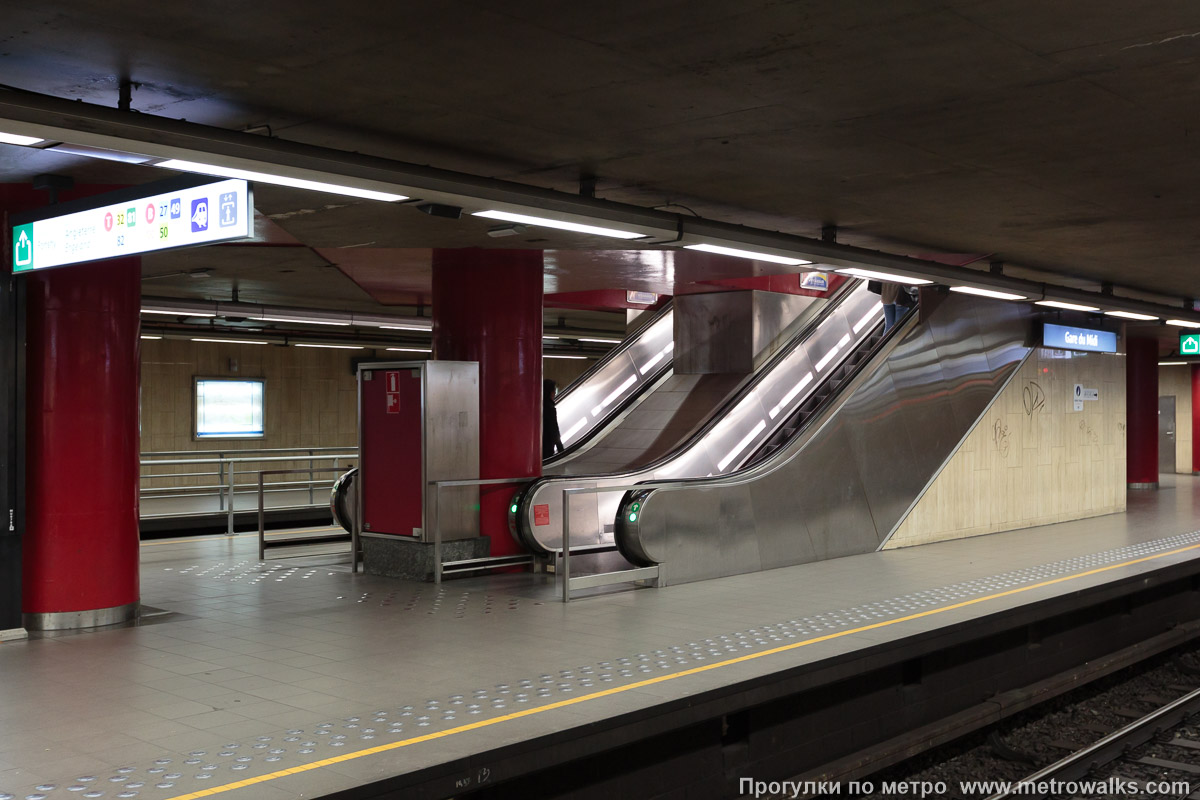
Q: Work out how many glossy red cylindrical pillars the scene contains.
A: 4